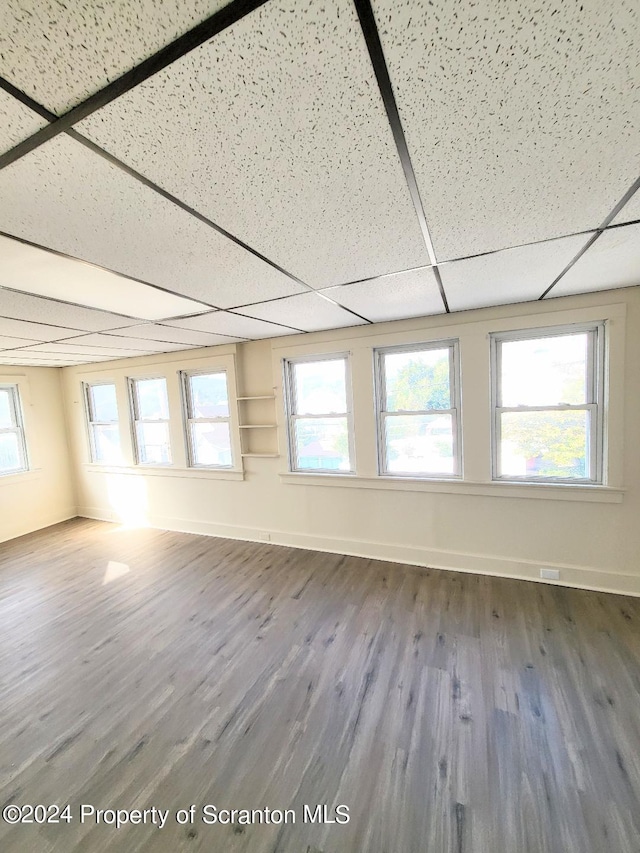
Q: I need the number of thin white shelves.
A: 3